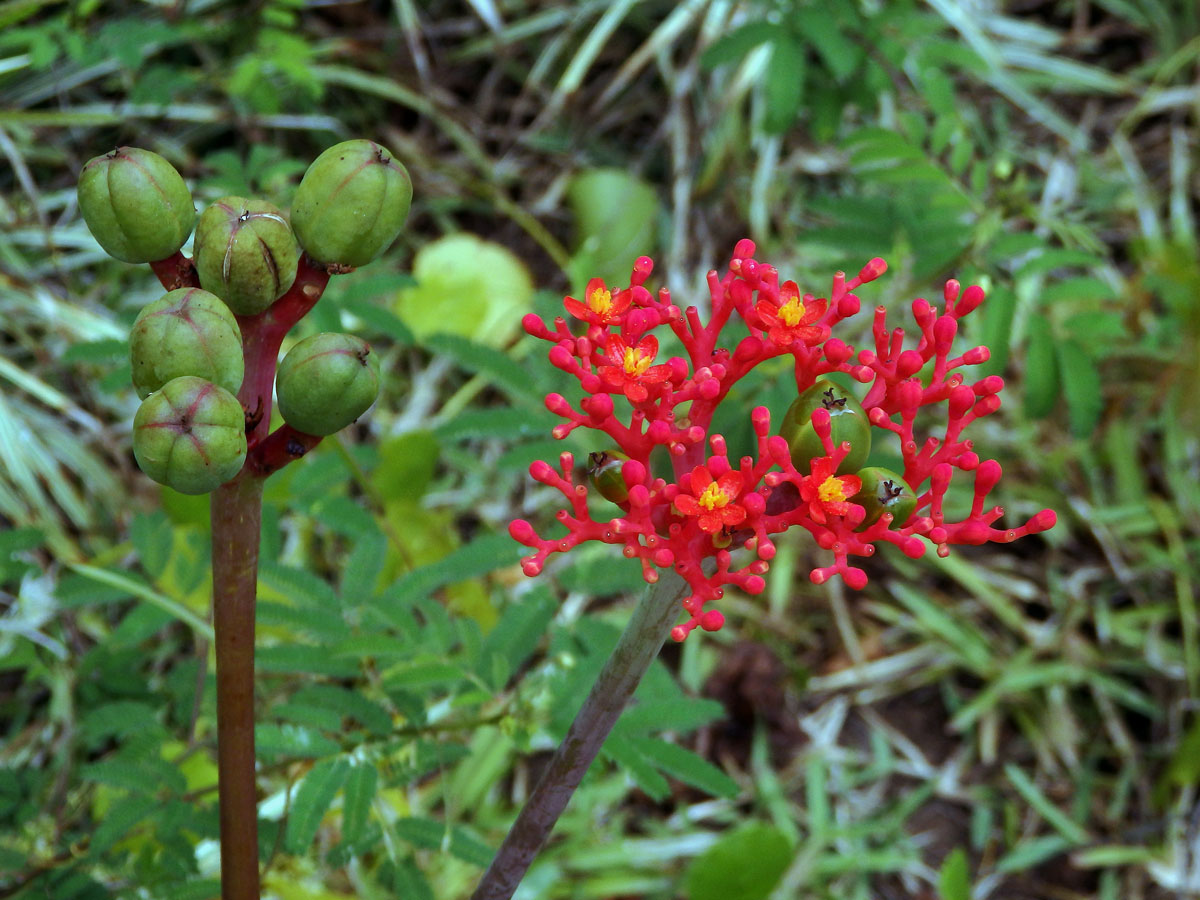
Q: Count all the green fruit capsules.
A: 9